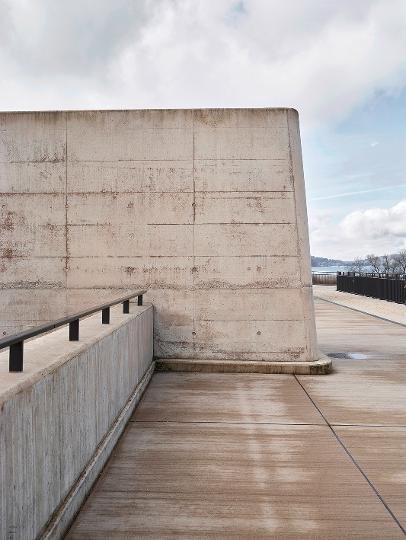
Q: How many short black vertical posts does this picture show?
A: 5